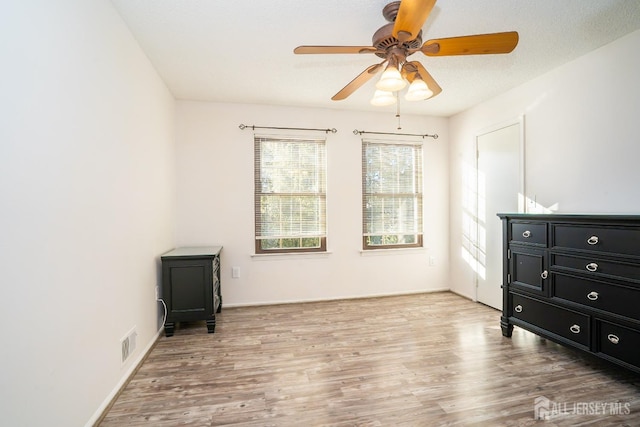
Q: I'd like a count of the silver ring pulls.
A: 8